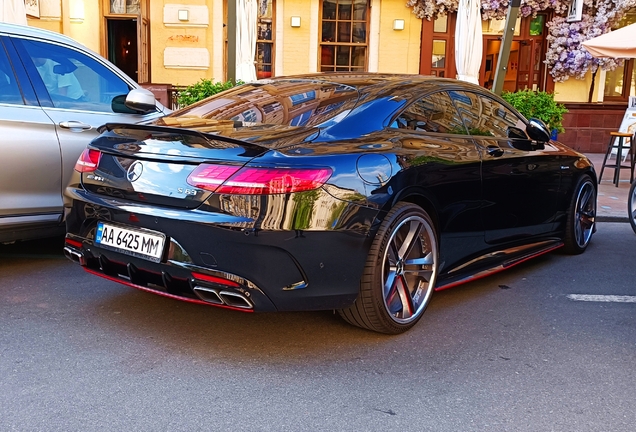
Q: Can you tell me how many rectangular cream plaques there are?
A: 2